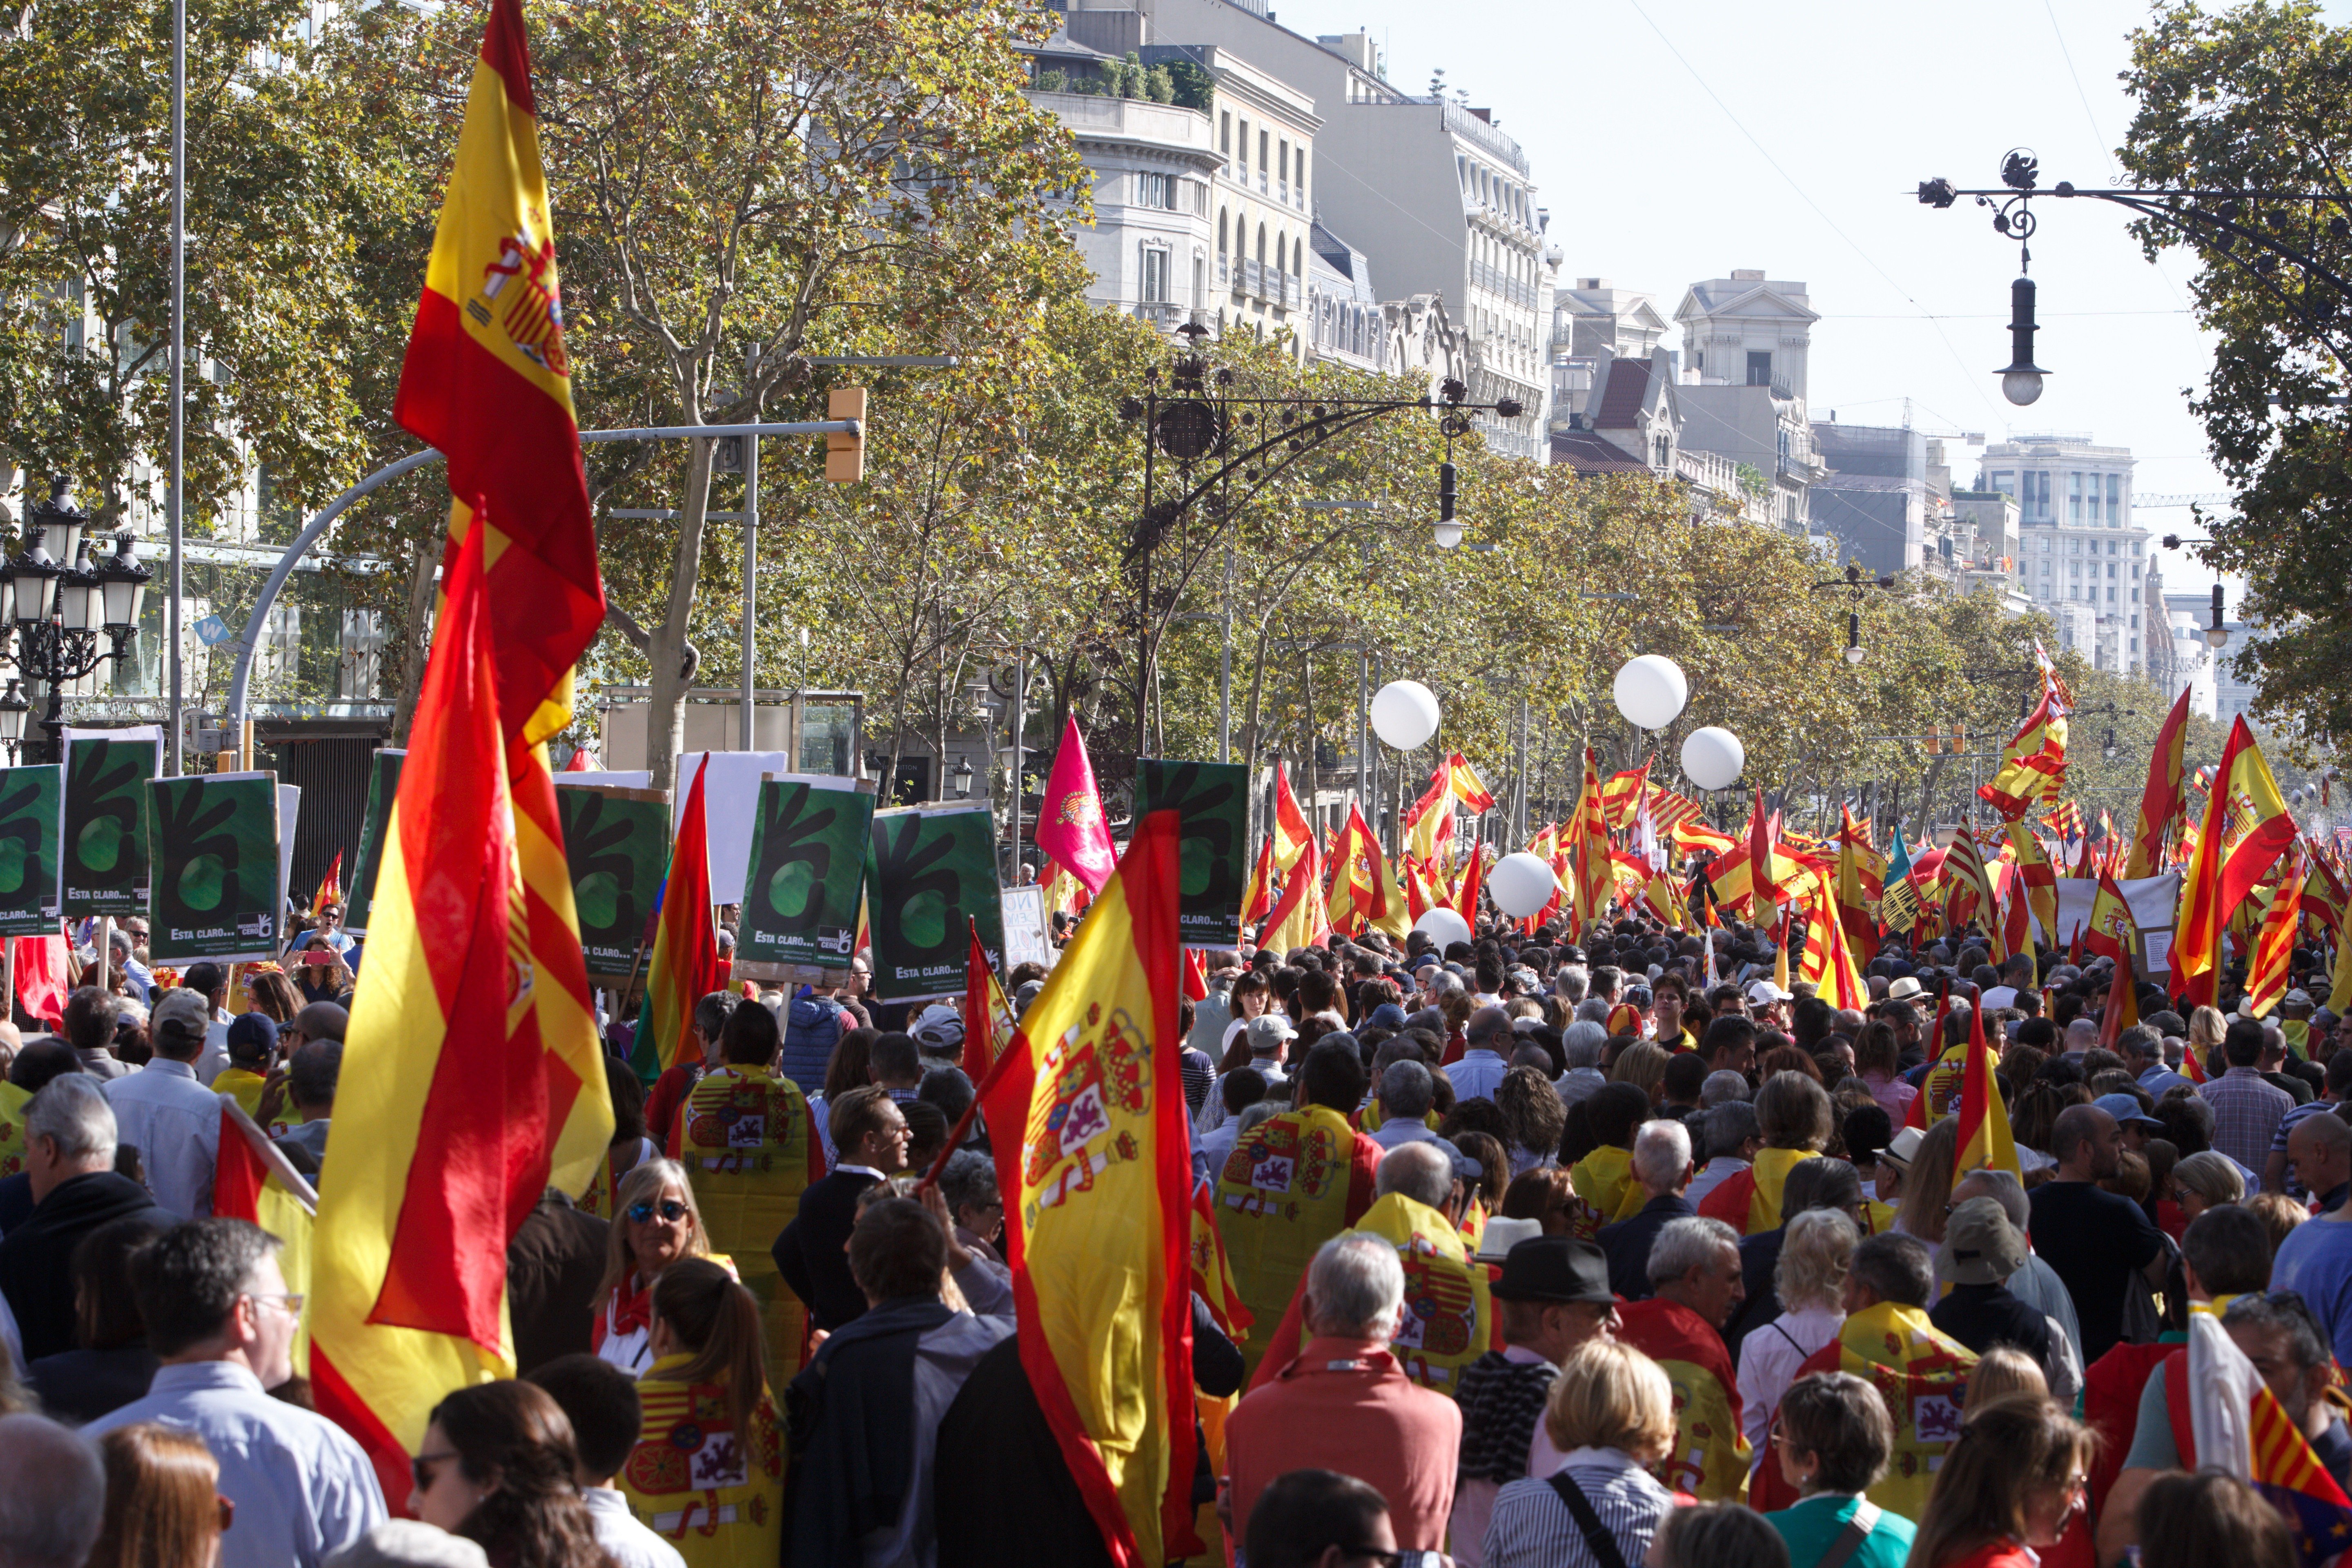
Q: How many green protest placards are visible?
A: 8